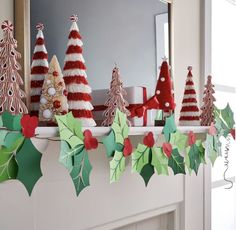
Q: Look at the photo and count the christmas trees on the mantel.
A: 8